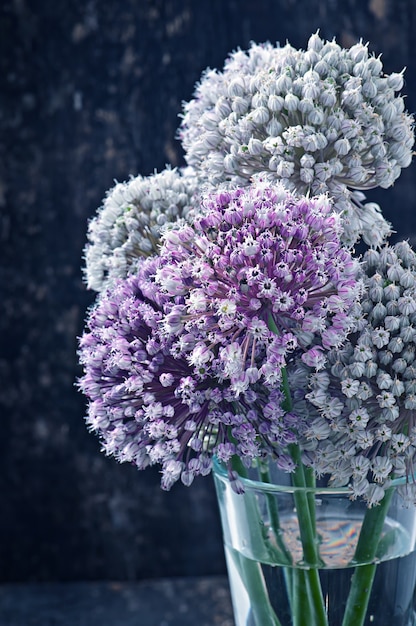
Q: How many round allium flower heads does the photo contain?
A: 5